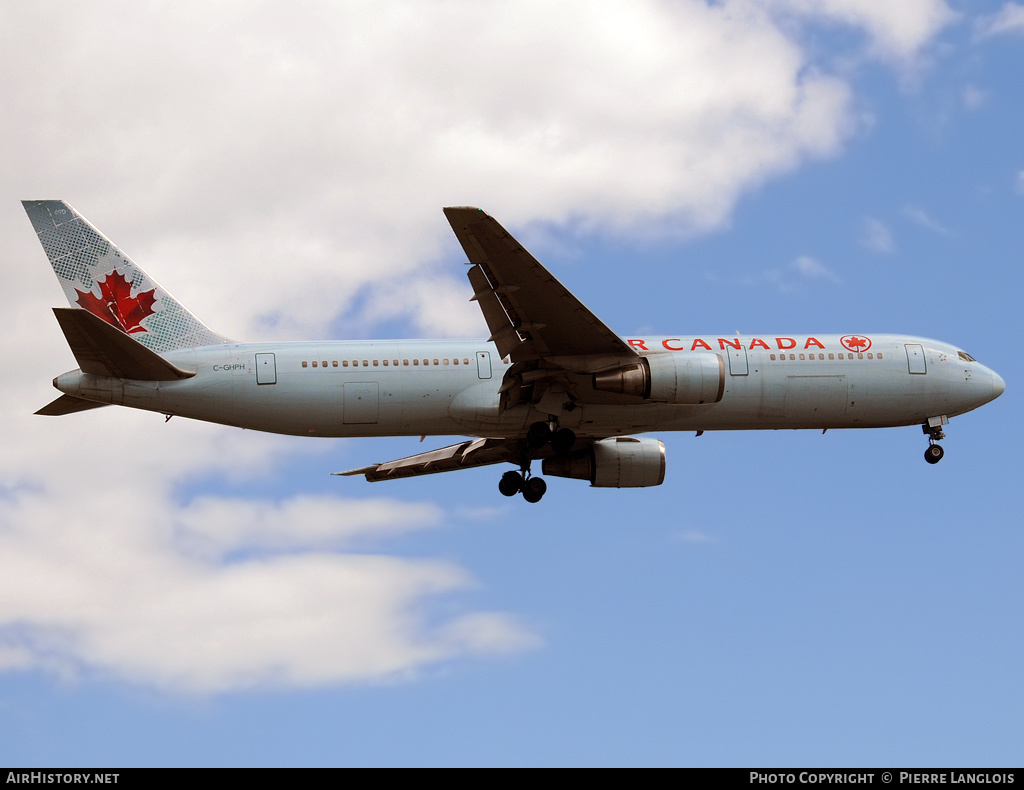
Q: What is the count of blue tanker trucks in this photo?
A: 0